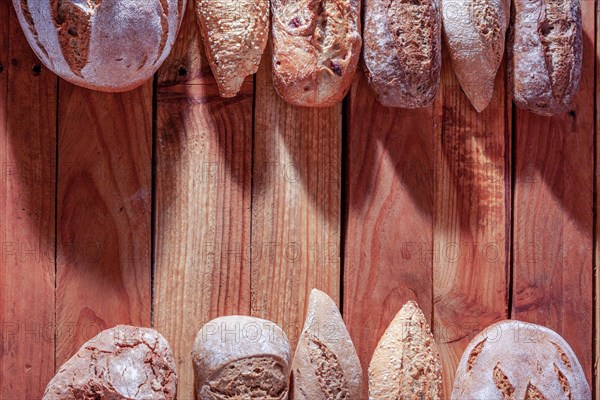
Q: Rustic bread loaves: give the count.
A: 11